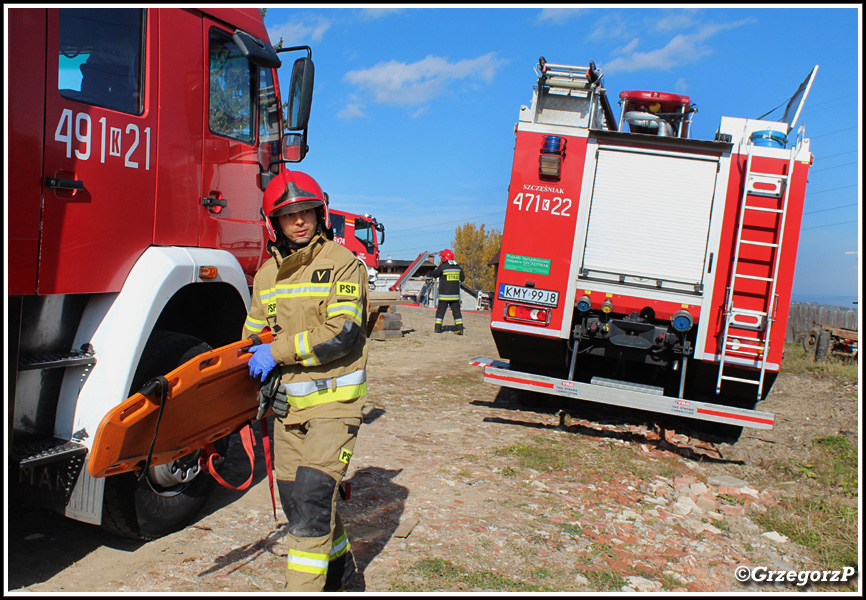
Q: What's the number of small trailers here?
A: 1